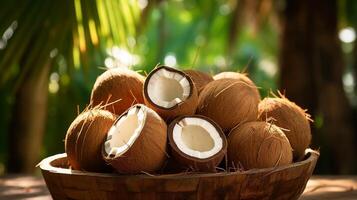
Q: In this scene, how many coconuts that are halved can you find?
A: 3